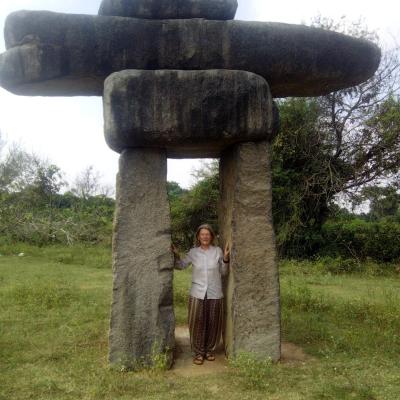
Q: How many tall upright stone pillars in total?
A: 2